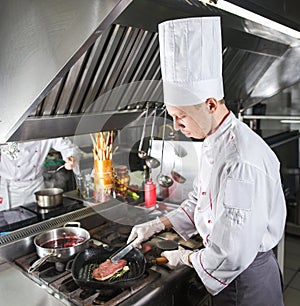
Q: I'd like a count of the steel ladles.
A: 3